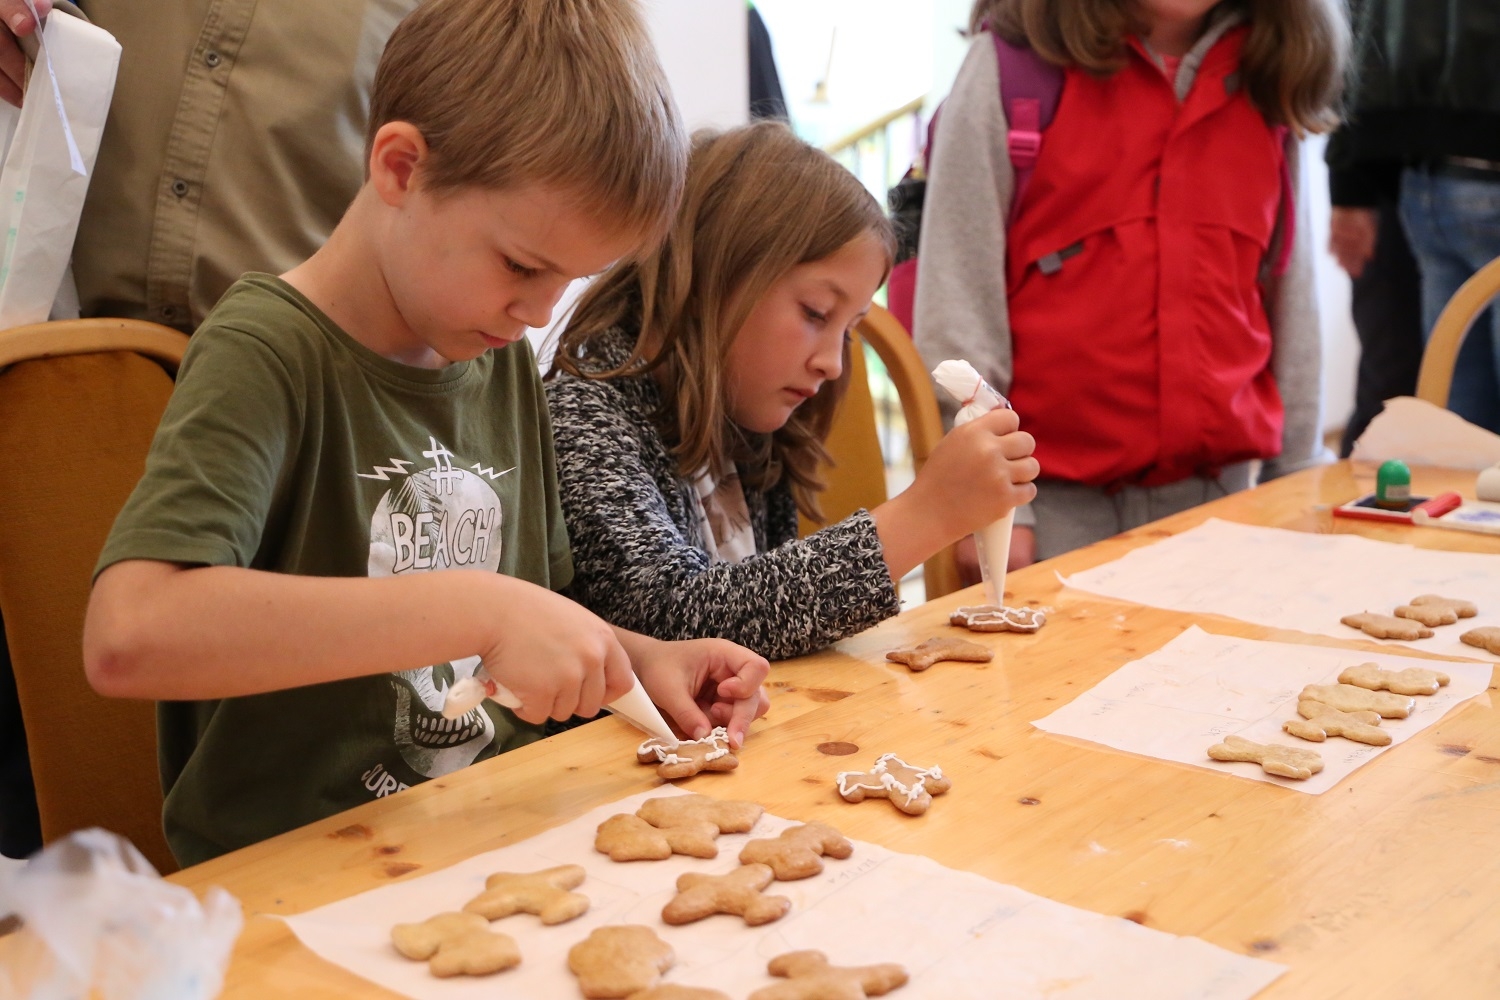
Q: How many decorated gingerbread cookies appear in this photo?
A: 3